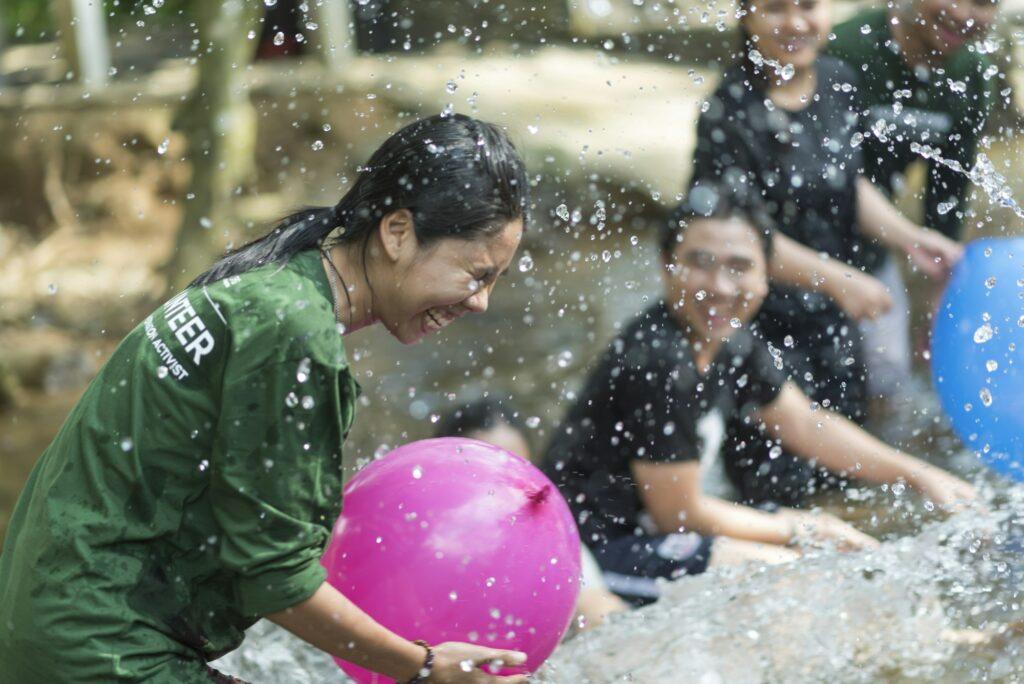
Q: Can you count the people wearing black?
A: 2